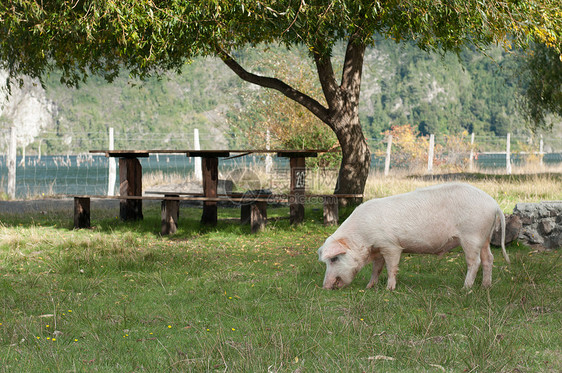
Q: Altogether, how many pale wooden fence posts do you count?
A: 9